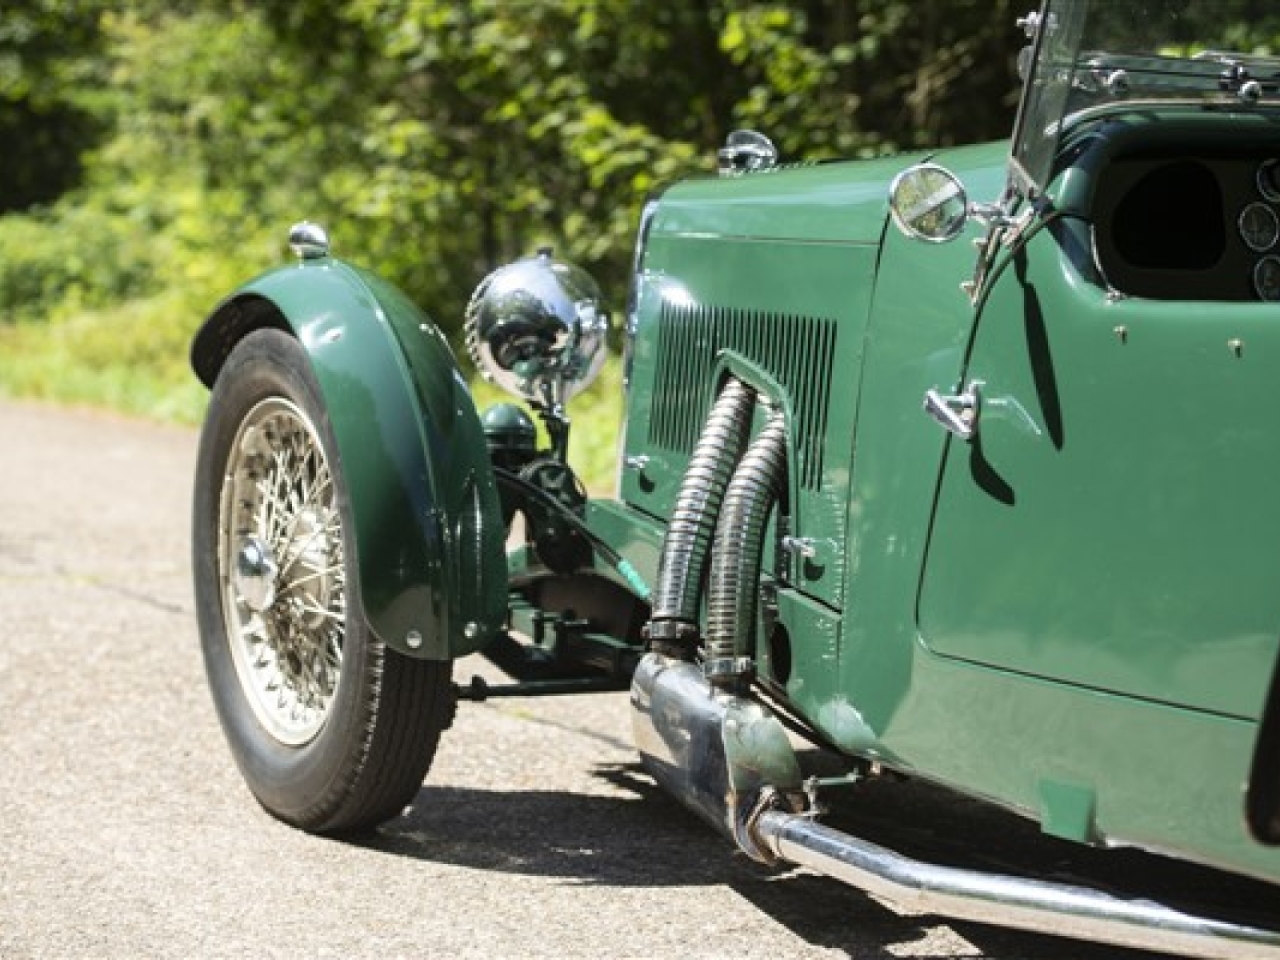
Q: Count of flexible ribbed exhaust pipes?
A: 2